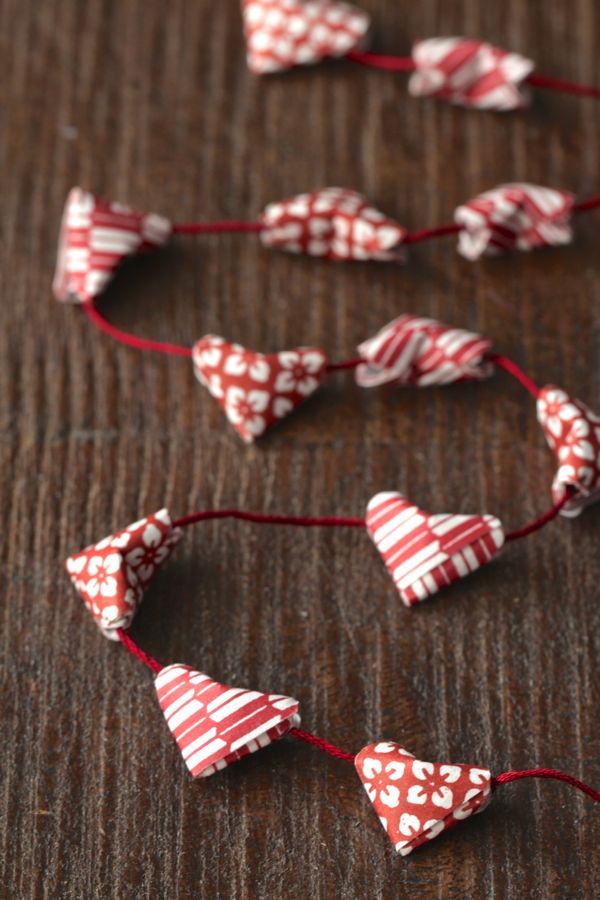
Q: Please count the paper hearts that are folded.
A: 12